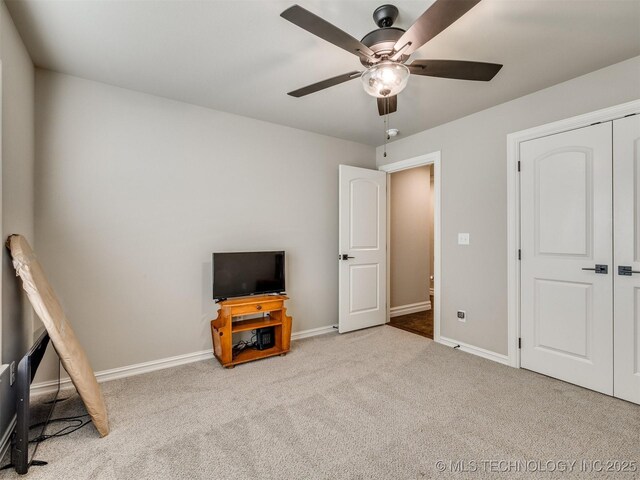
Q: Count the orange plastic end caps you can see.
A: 0